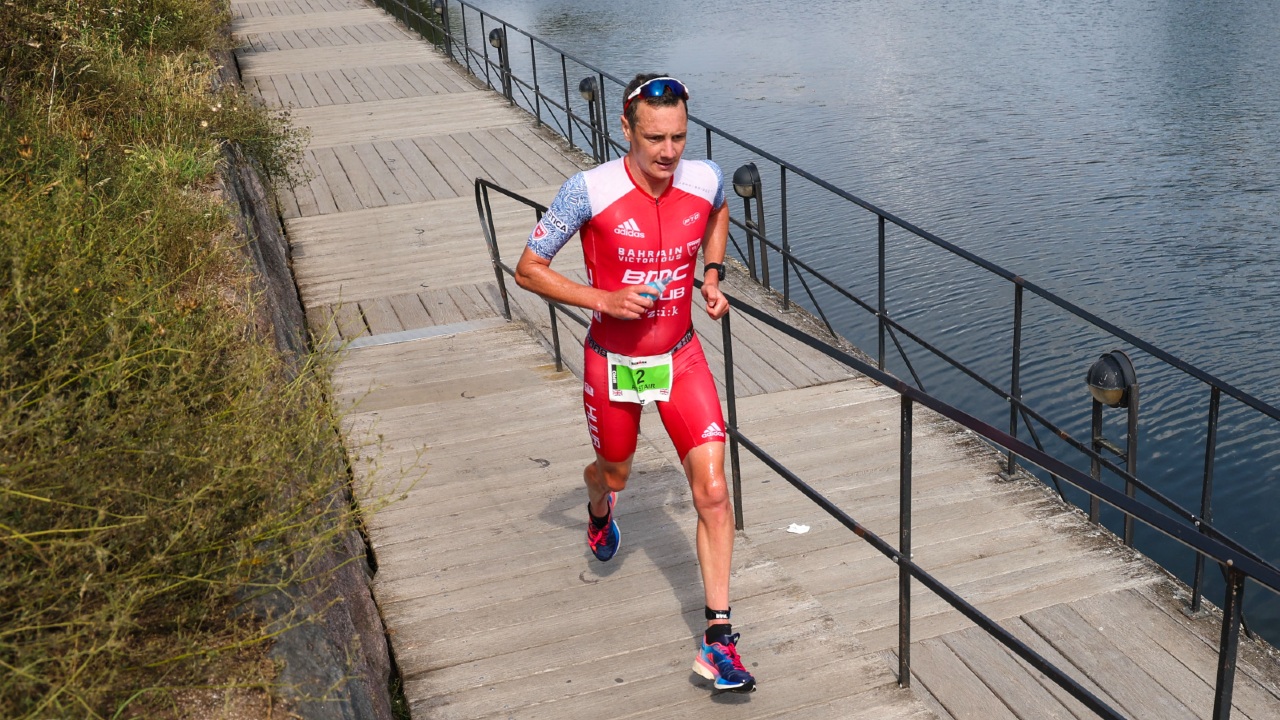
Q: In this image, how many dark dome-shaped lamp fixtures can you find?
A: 5